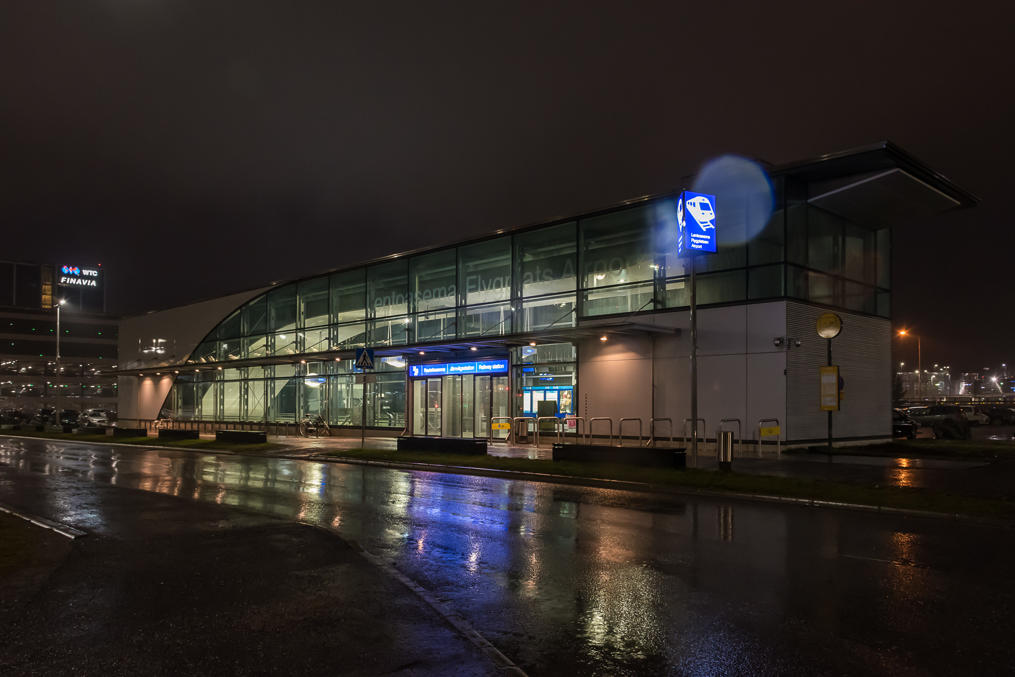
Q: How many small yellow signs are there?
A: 2